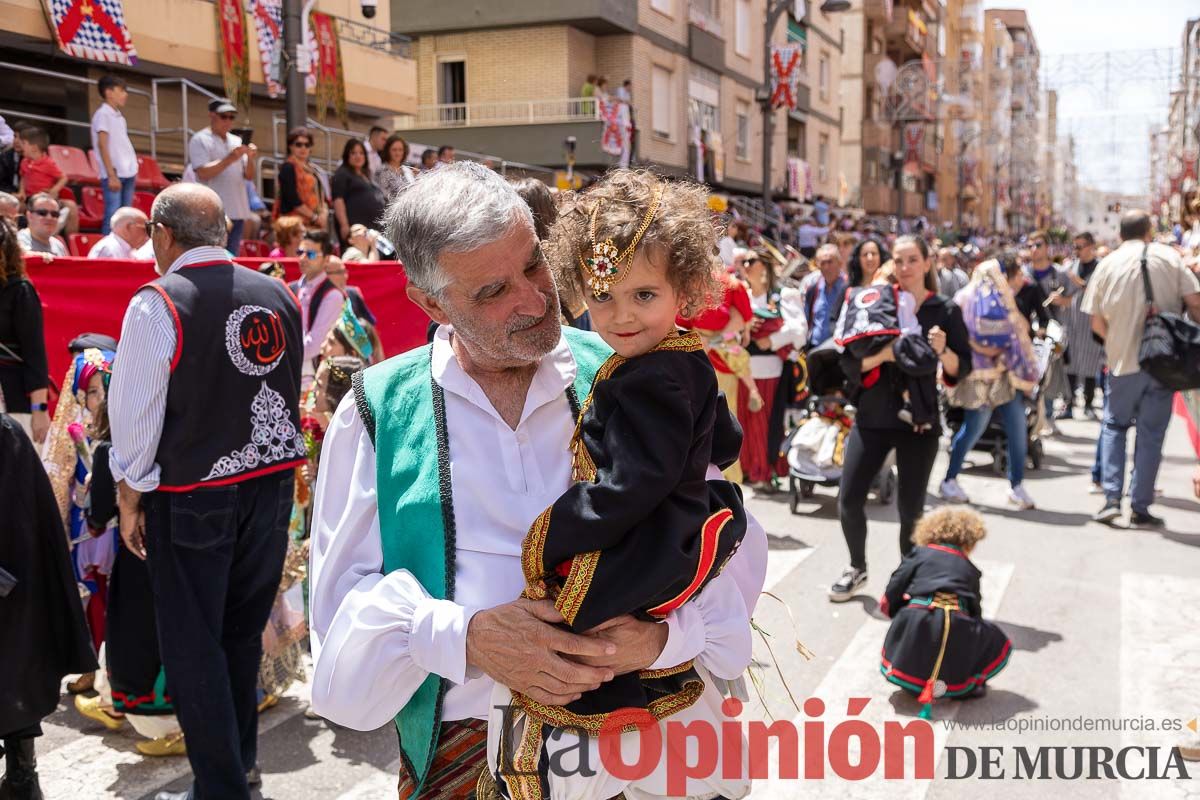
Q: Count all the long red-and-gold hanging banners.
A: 2